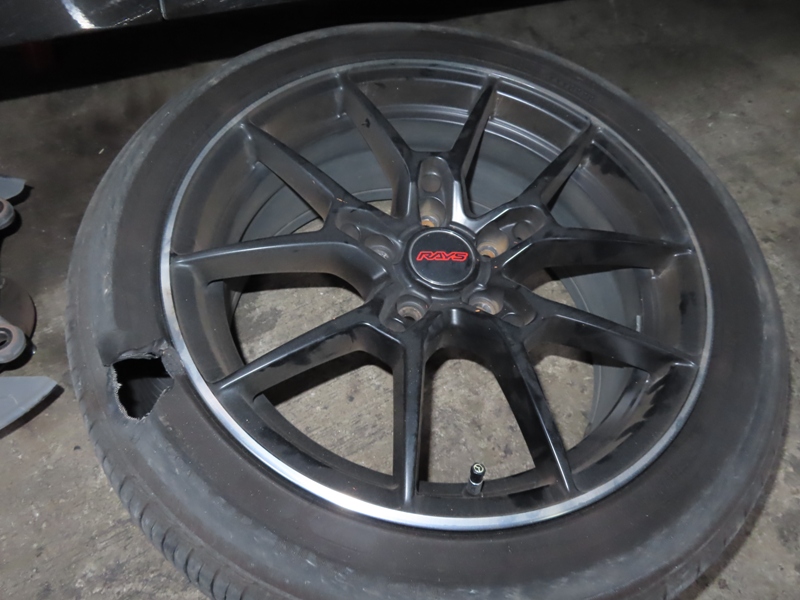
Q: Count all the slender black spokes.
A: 10